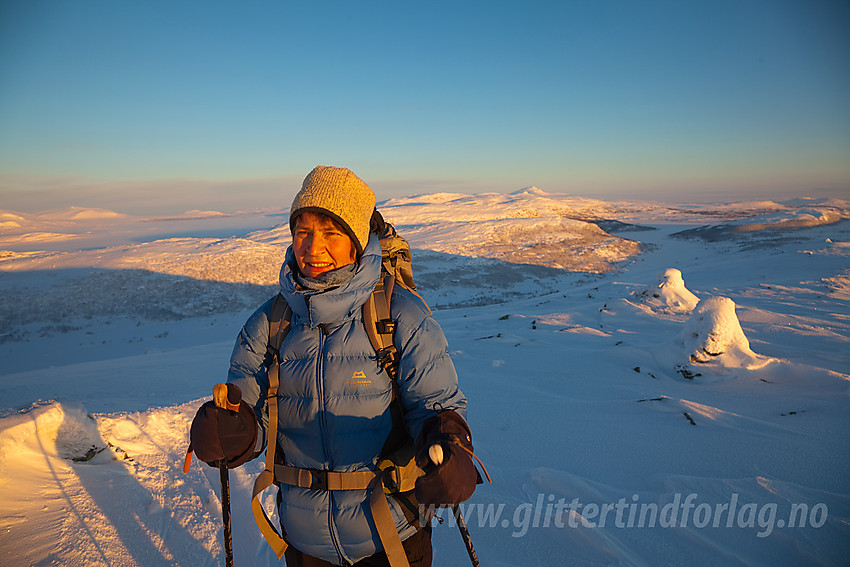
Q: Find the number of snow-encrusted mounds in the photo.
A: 2